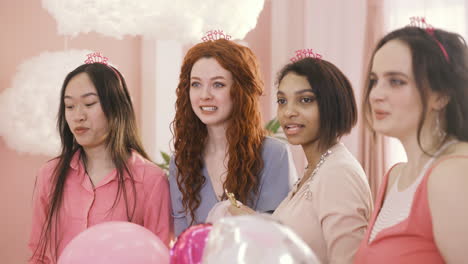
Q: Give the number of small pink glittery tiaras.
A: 4